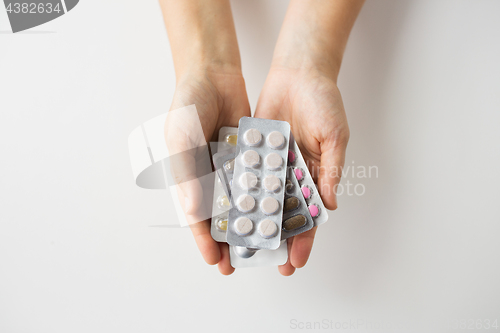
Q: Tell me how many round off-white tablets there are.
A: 10